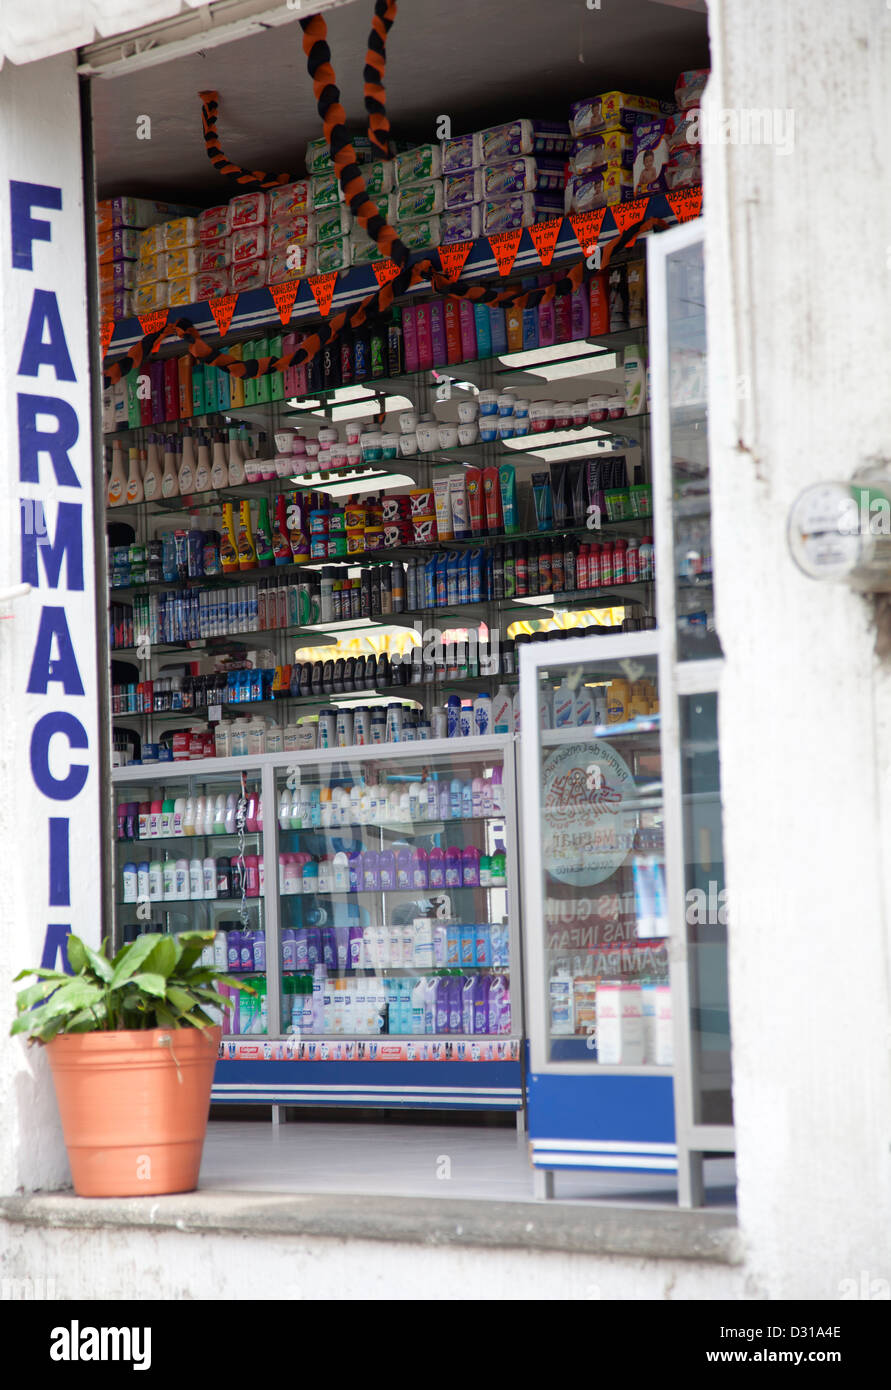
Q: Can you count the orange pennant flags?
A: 12